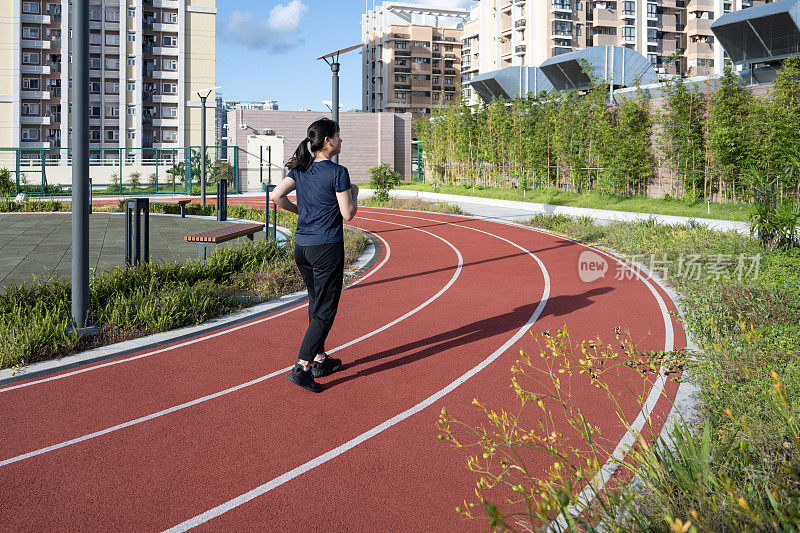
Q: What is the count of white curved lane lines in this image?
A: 4